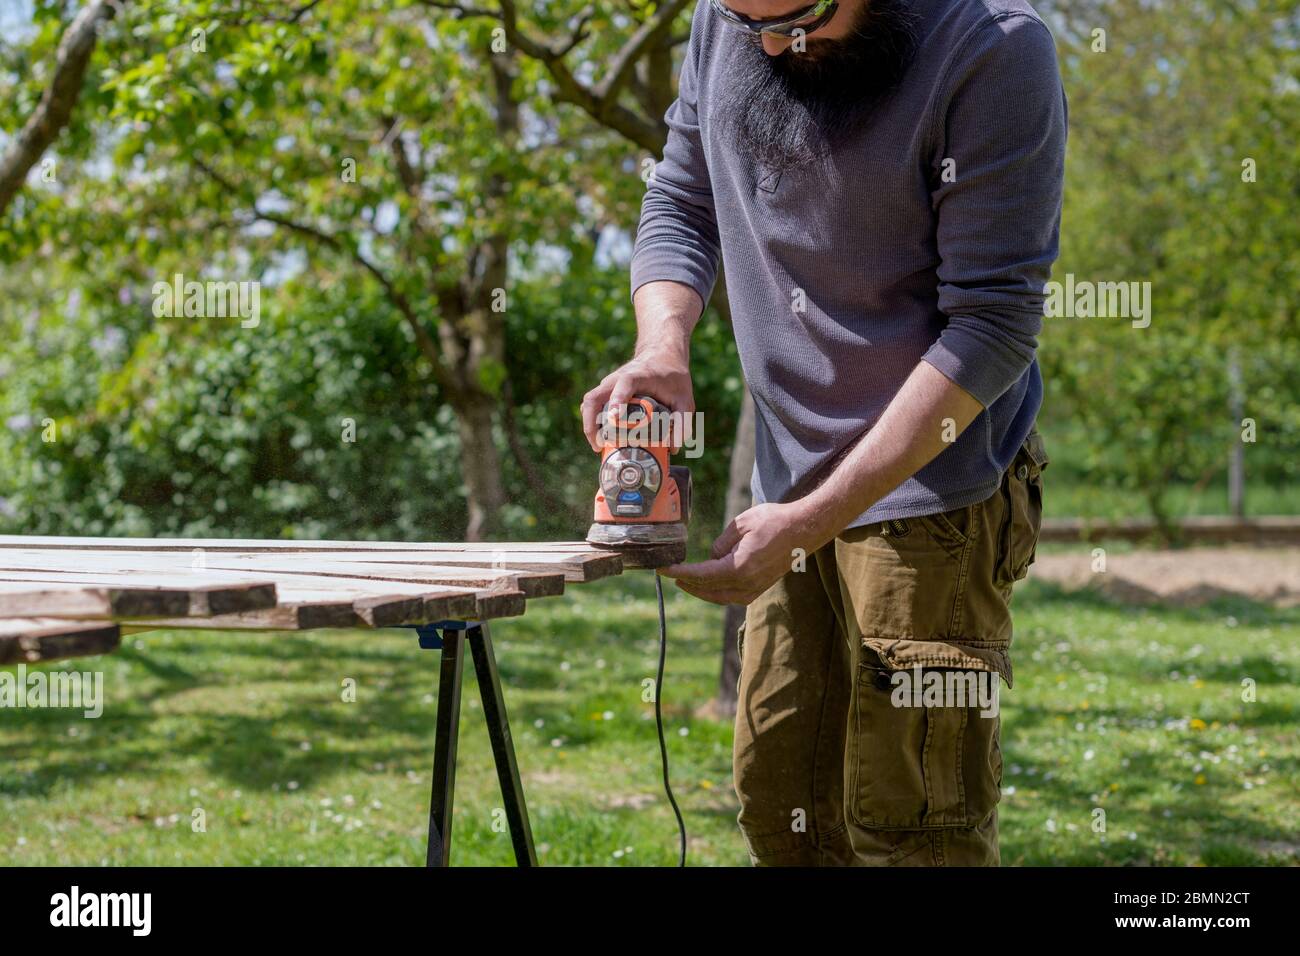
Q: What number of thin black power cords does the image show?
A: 1